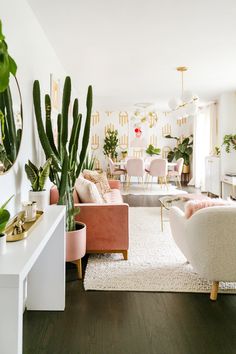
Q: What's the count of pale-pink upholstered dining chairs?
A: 4